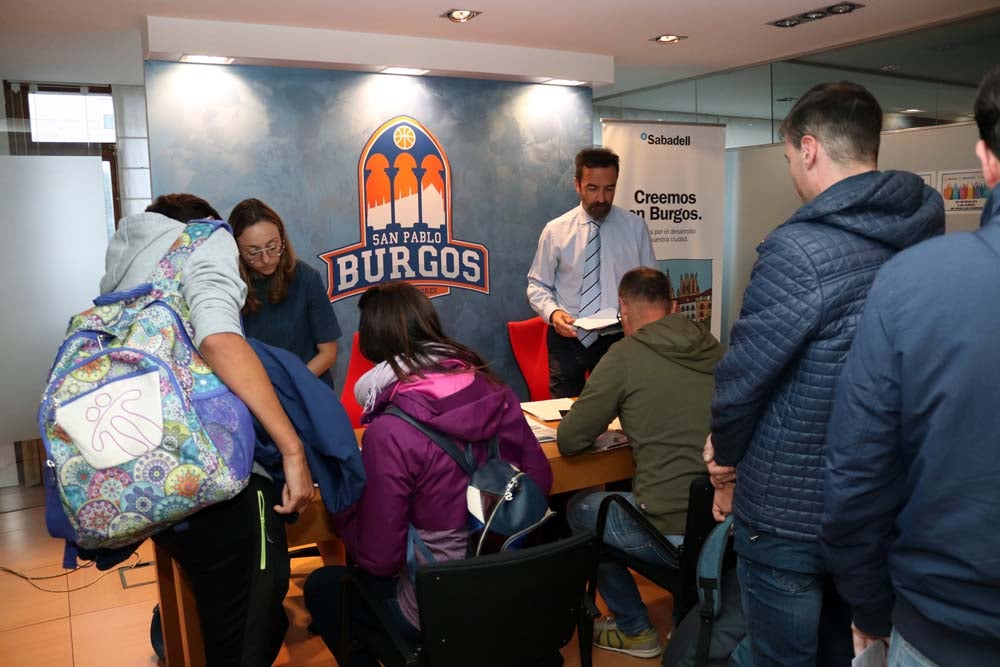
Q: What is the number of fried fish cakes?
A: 0